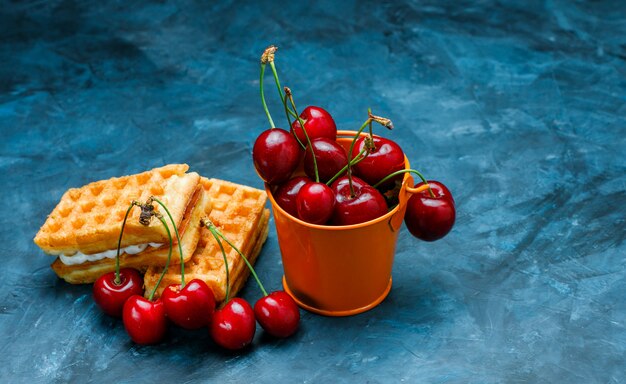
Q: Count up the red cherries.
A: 13